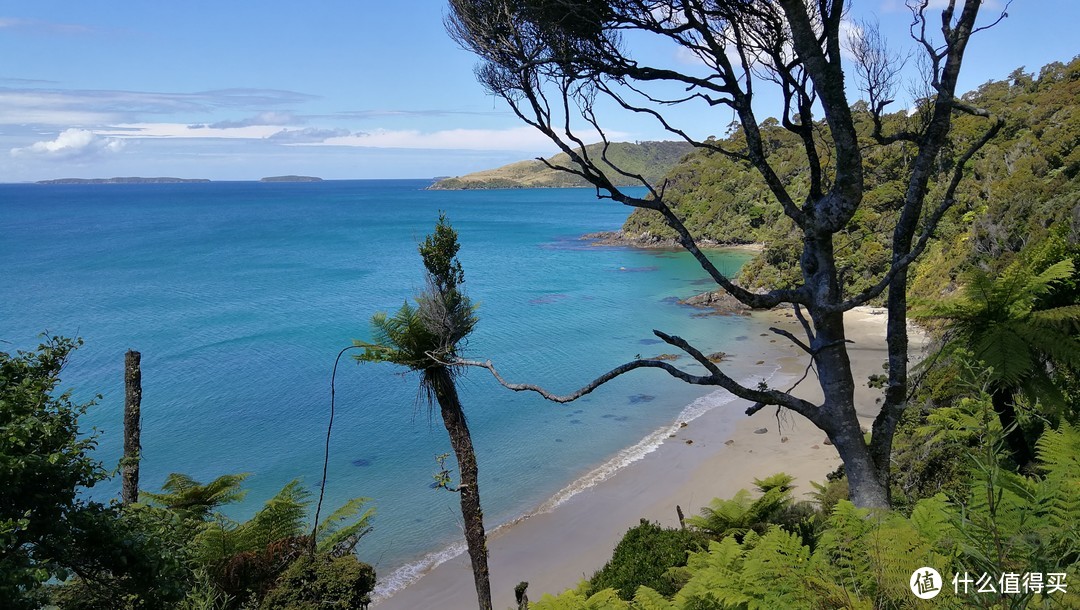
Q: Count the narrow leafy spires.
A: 1